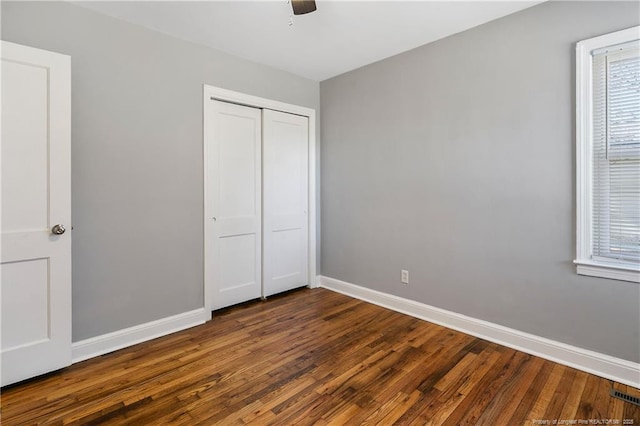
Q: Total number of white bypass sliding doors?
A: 2